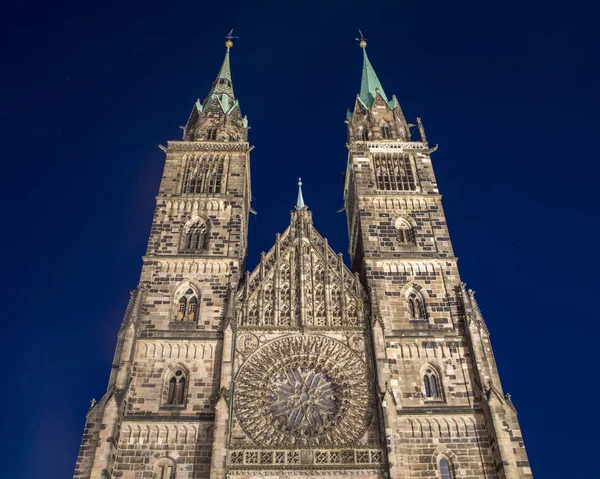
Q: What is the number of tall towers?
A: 2